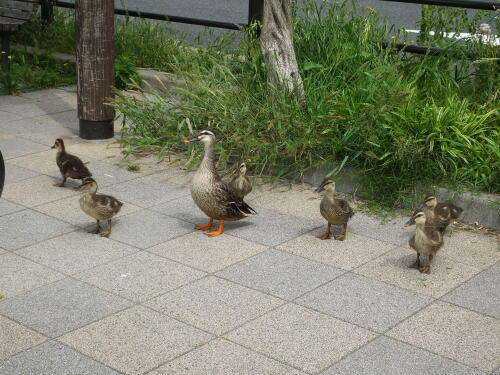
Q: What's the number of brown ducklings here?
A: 6